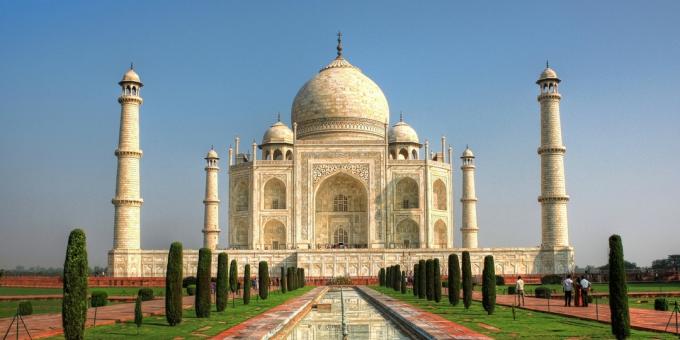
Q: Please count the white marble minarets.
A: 4